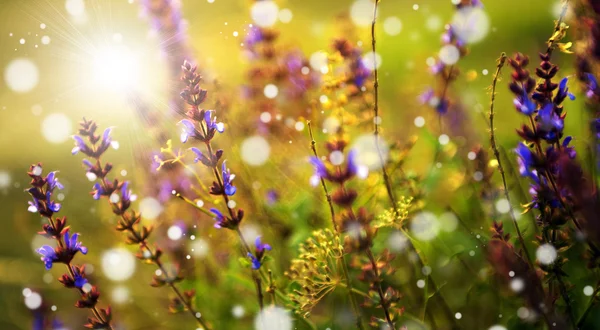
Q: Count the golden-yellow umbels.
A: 2